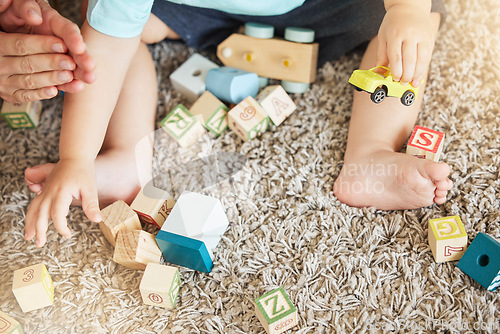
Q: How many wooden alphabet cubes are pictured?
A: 12